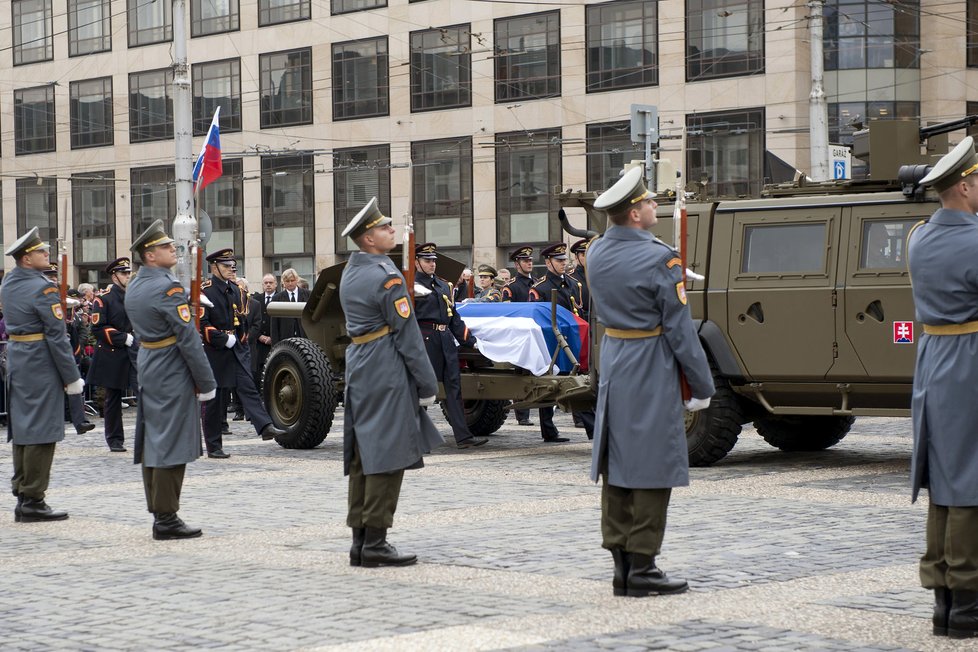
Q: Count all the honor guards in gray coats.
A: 5